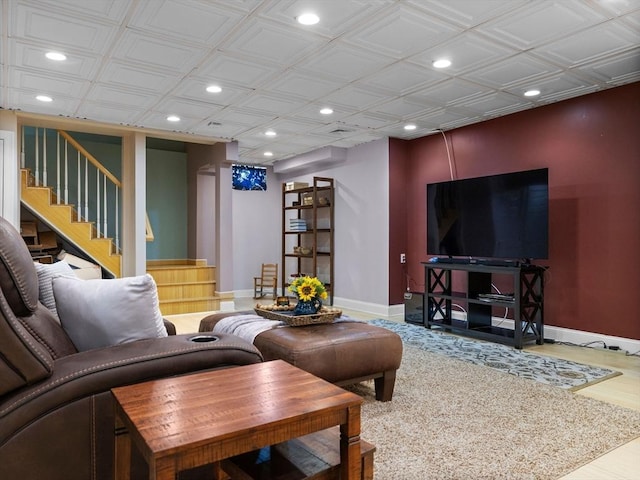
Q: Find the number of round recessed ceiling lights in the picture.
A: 11